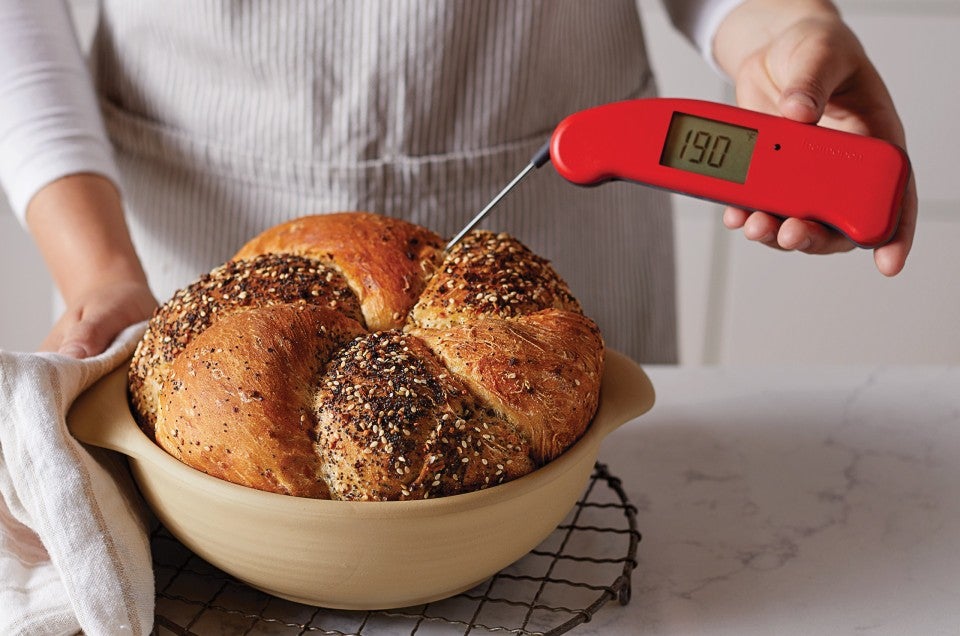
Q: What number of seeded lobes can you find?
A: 3